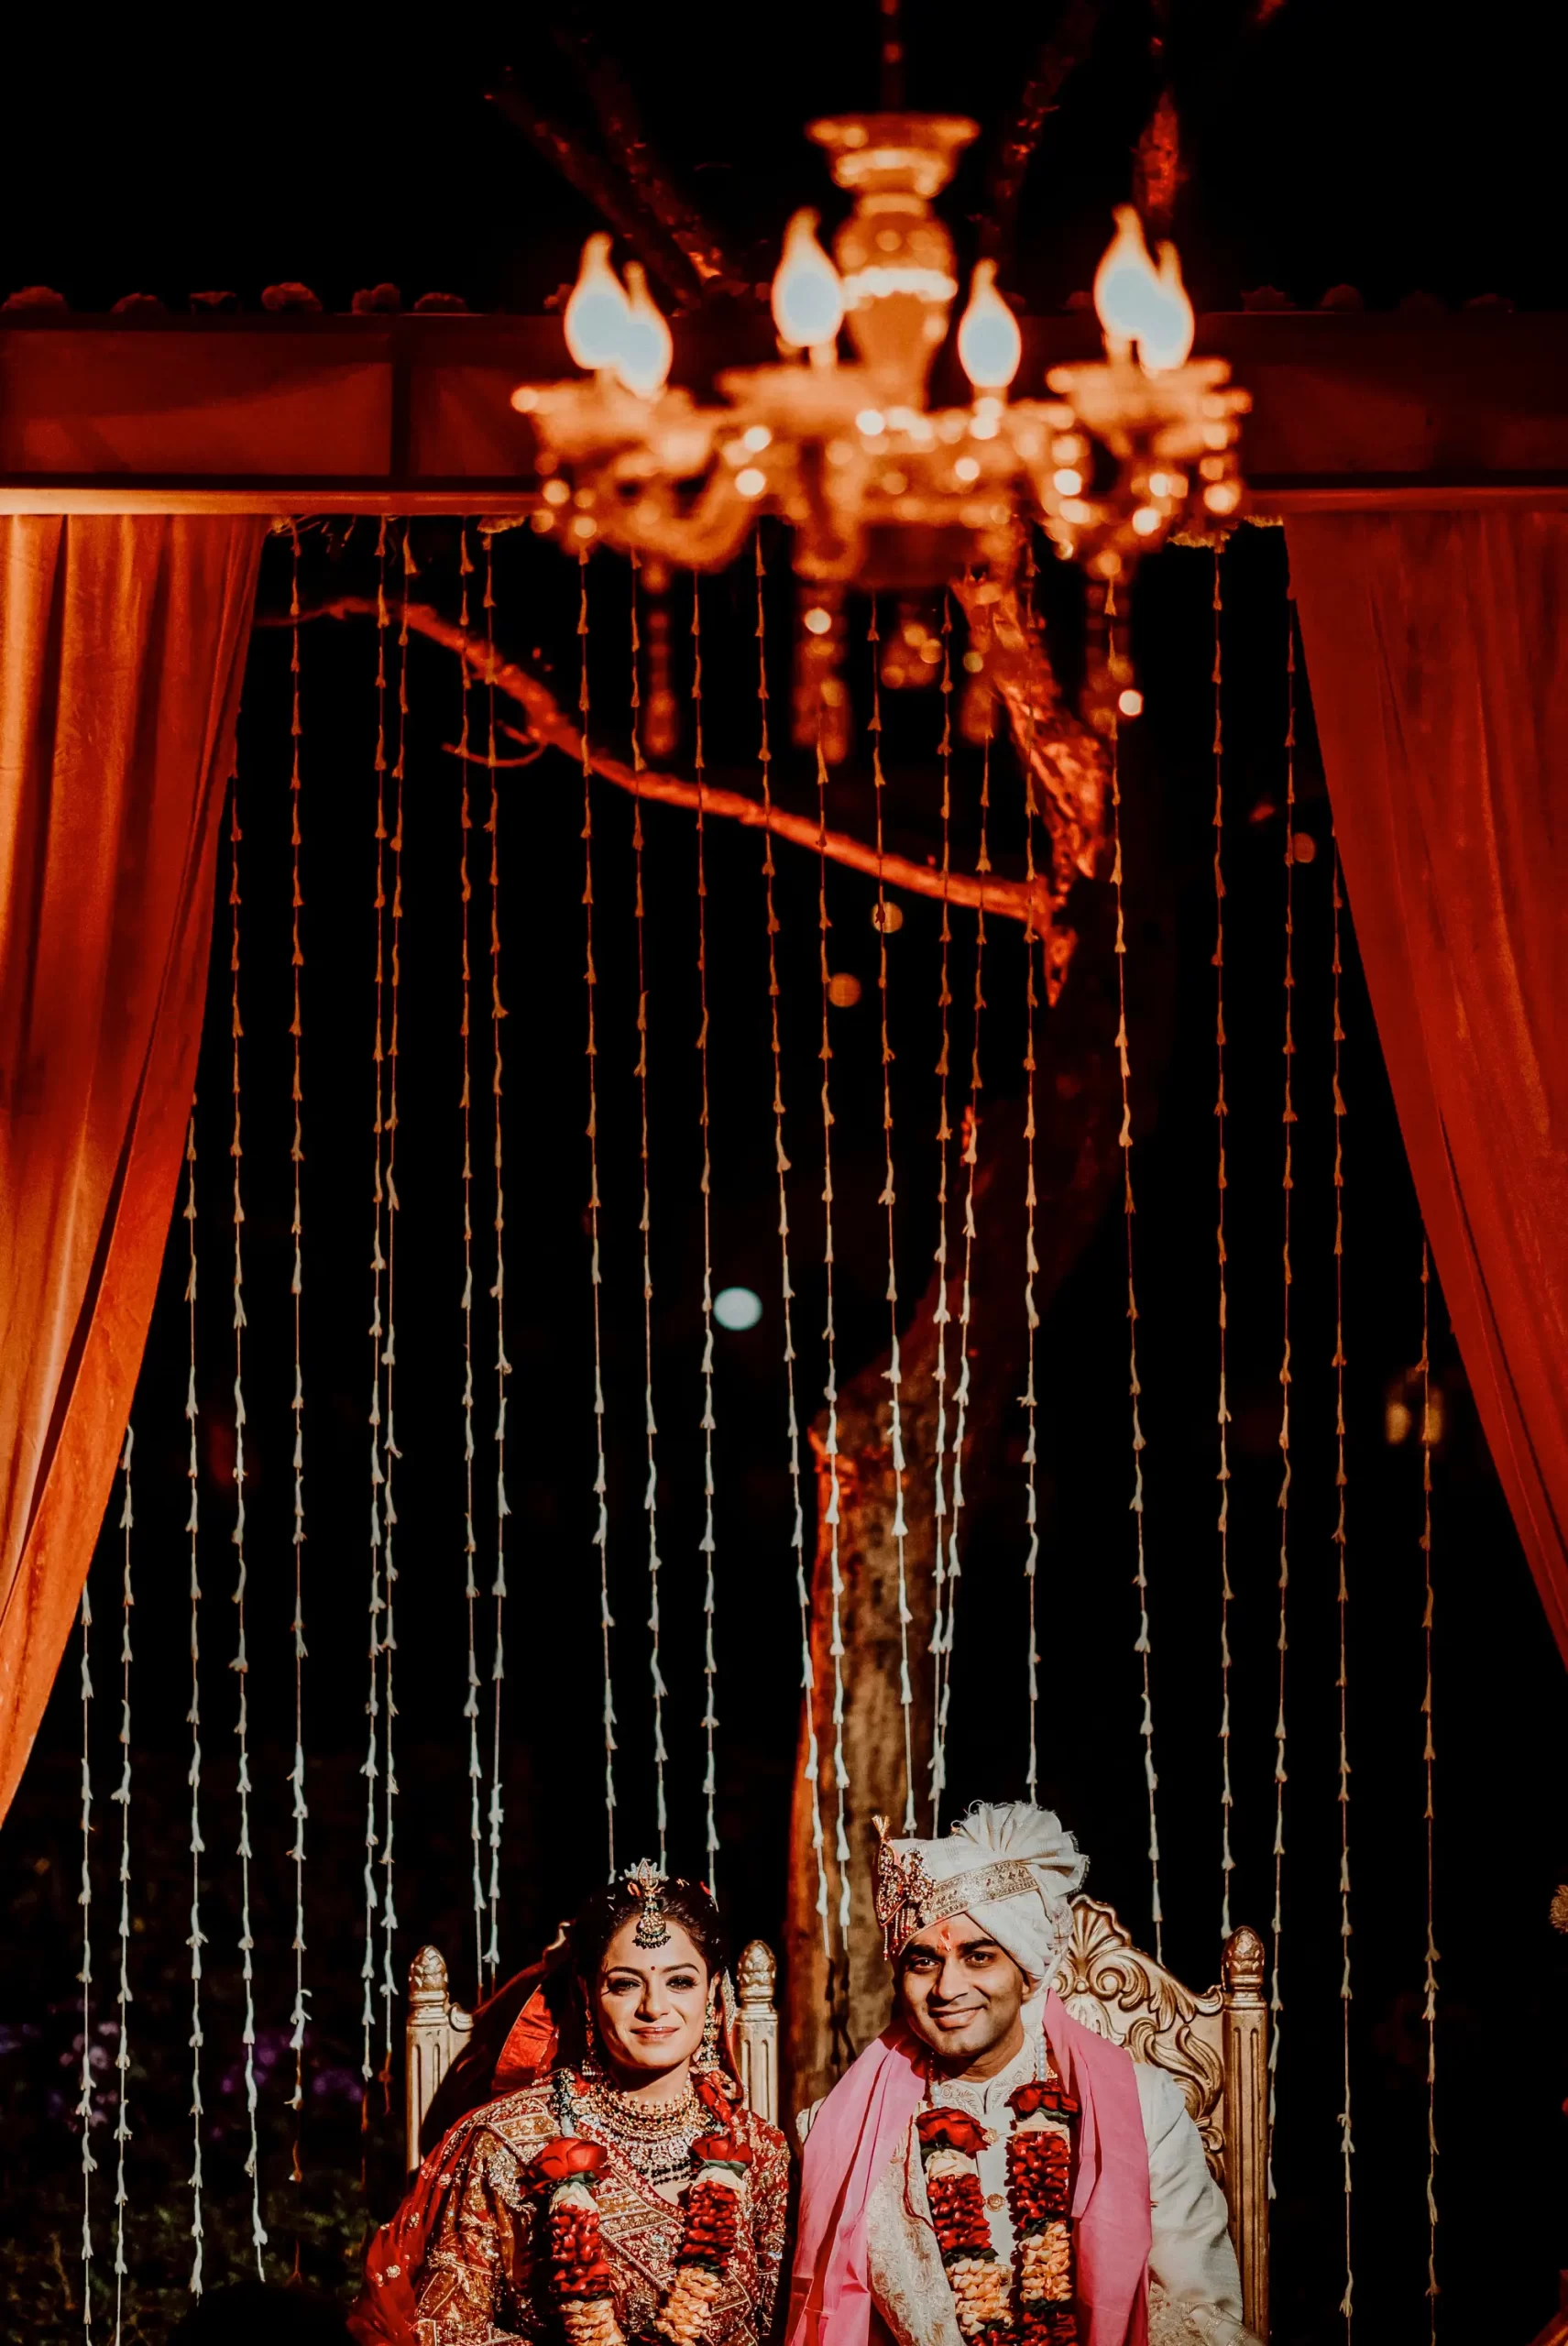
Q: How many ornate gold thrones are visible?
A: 2